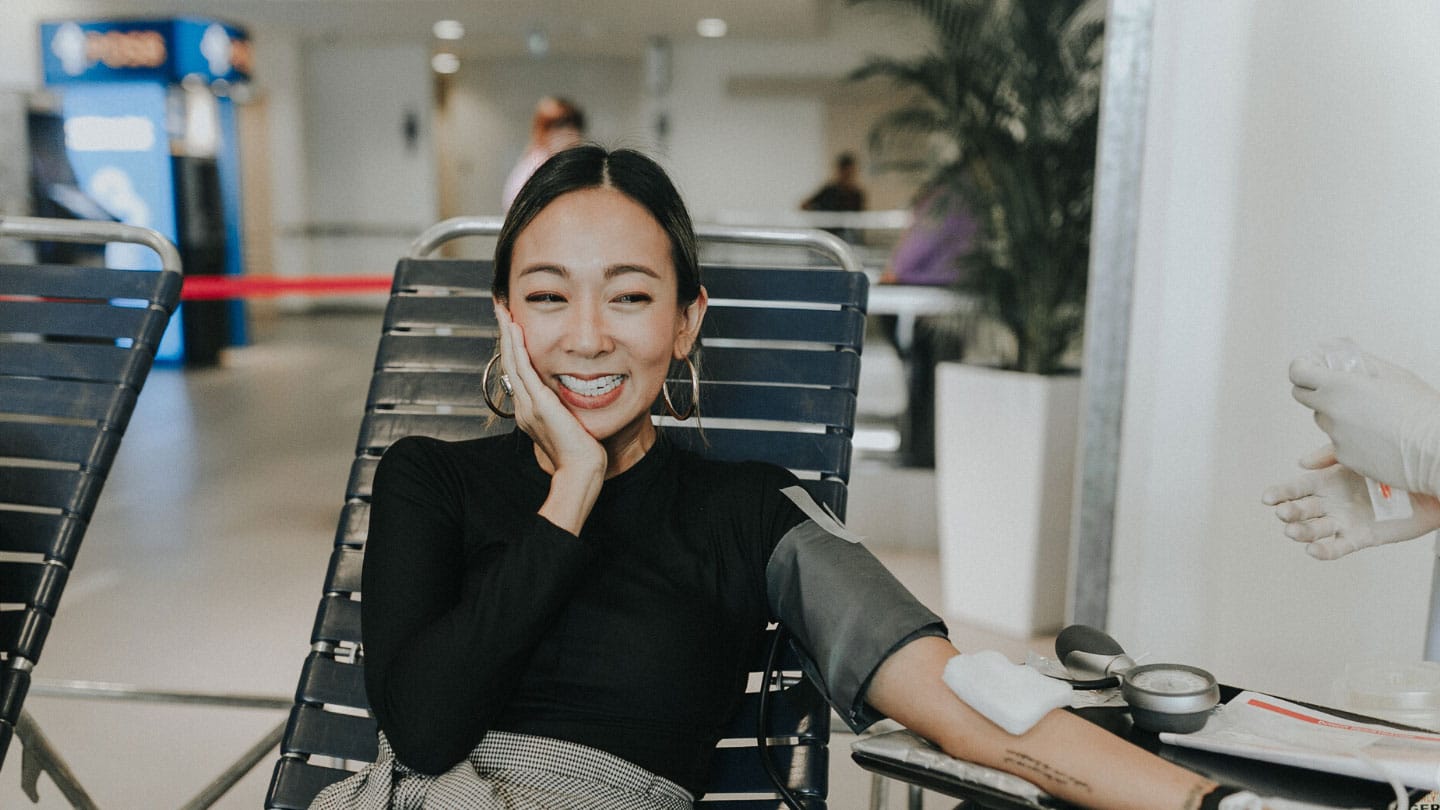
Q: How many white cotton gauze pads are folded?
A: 1